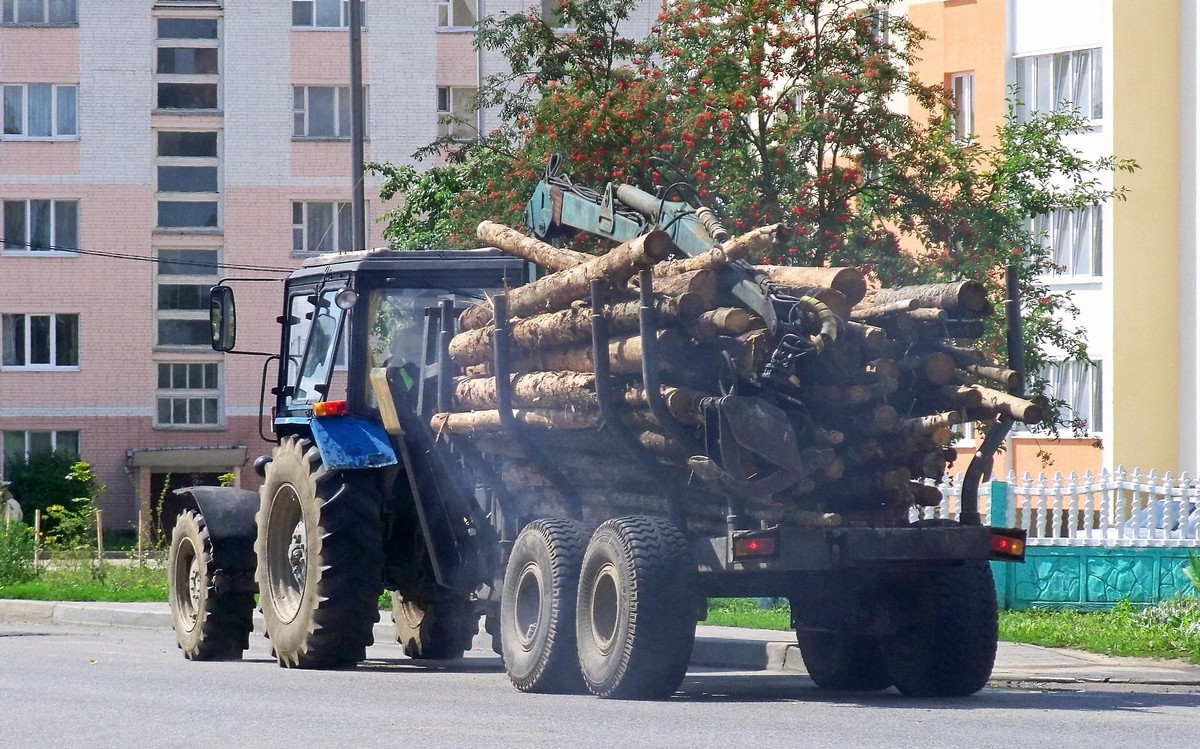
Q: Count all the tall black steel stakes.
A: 5